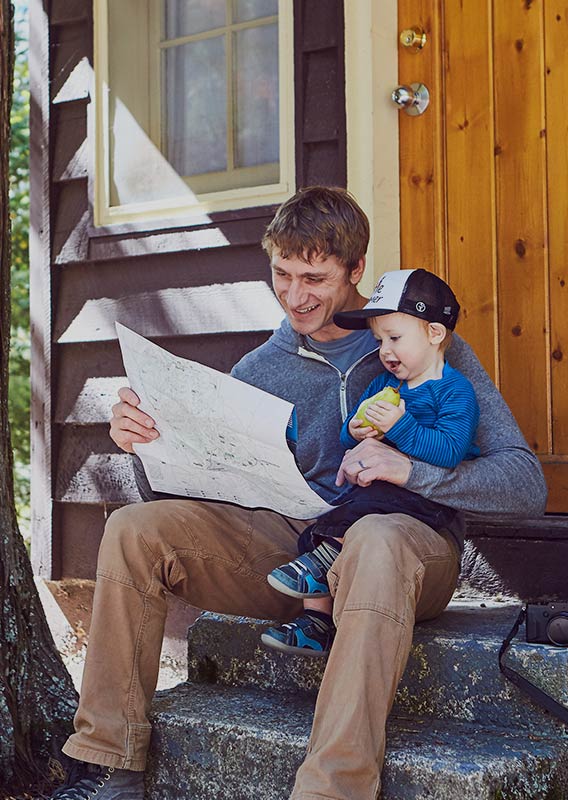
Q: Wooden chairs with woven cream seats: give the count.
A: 0